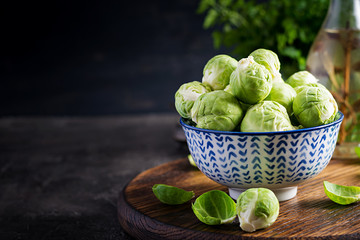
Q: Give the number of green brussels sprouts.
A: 10